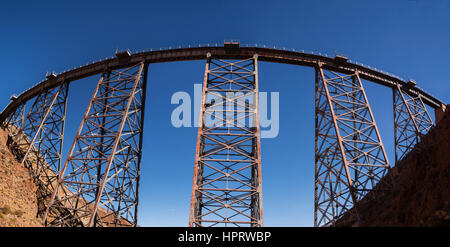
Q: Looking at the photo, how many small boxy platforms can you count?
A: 6